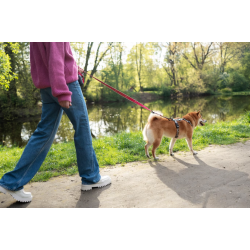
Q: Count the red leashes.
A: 1